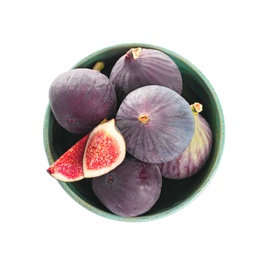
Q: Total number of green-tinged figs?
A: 1